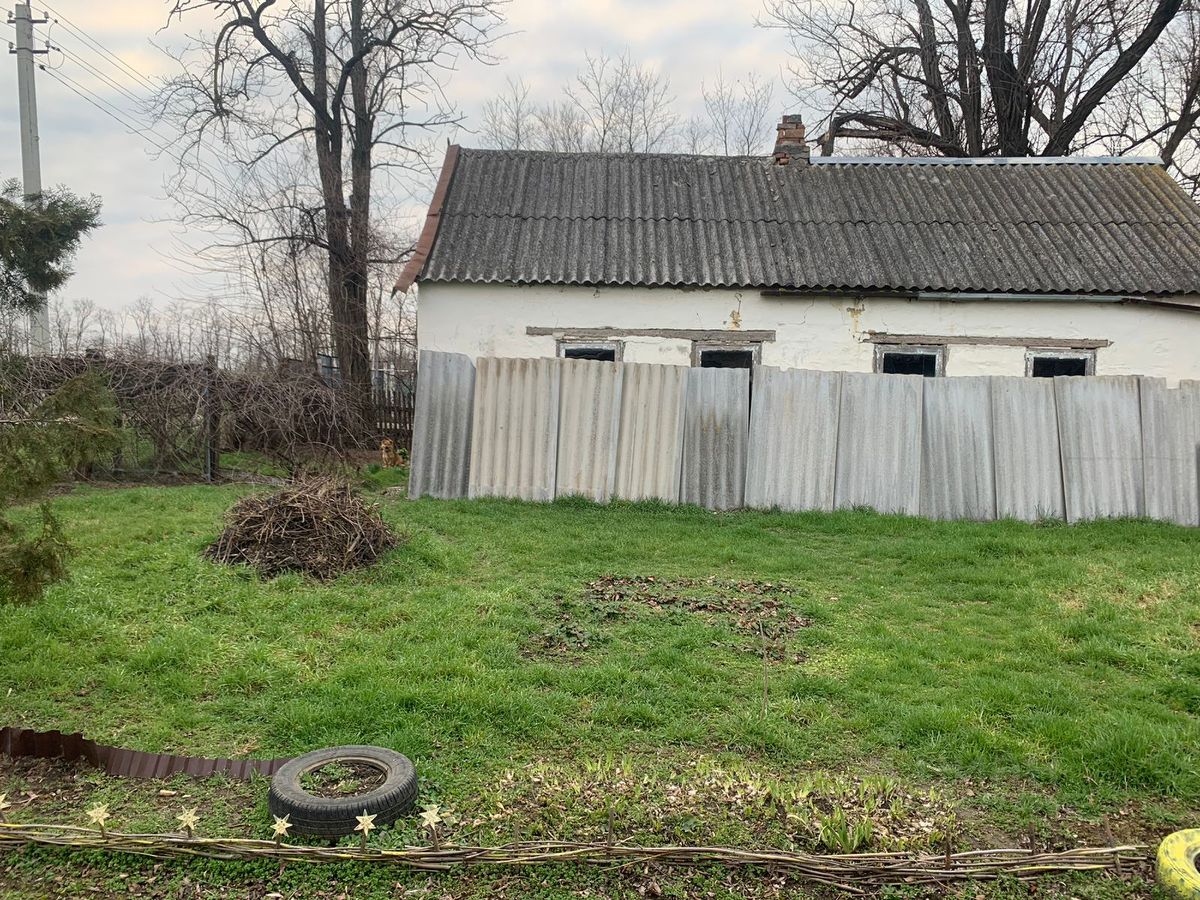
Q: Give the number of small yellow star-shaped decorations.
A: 6